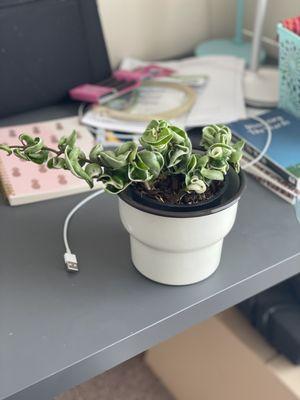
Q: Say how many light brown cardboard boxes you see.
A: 1